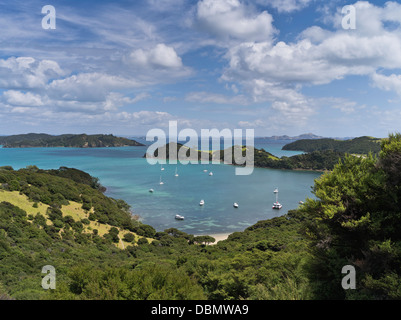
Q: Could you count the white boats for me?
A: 12